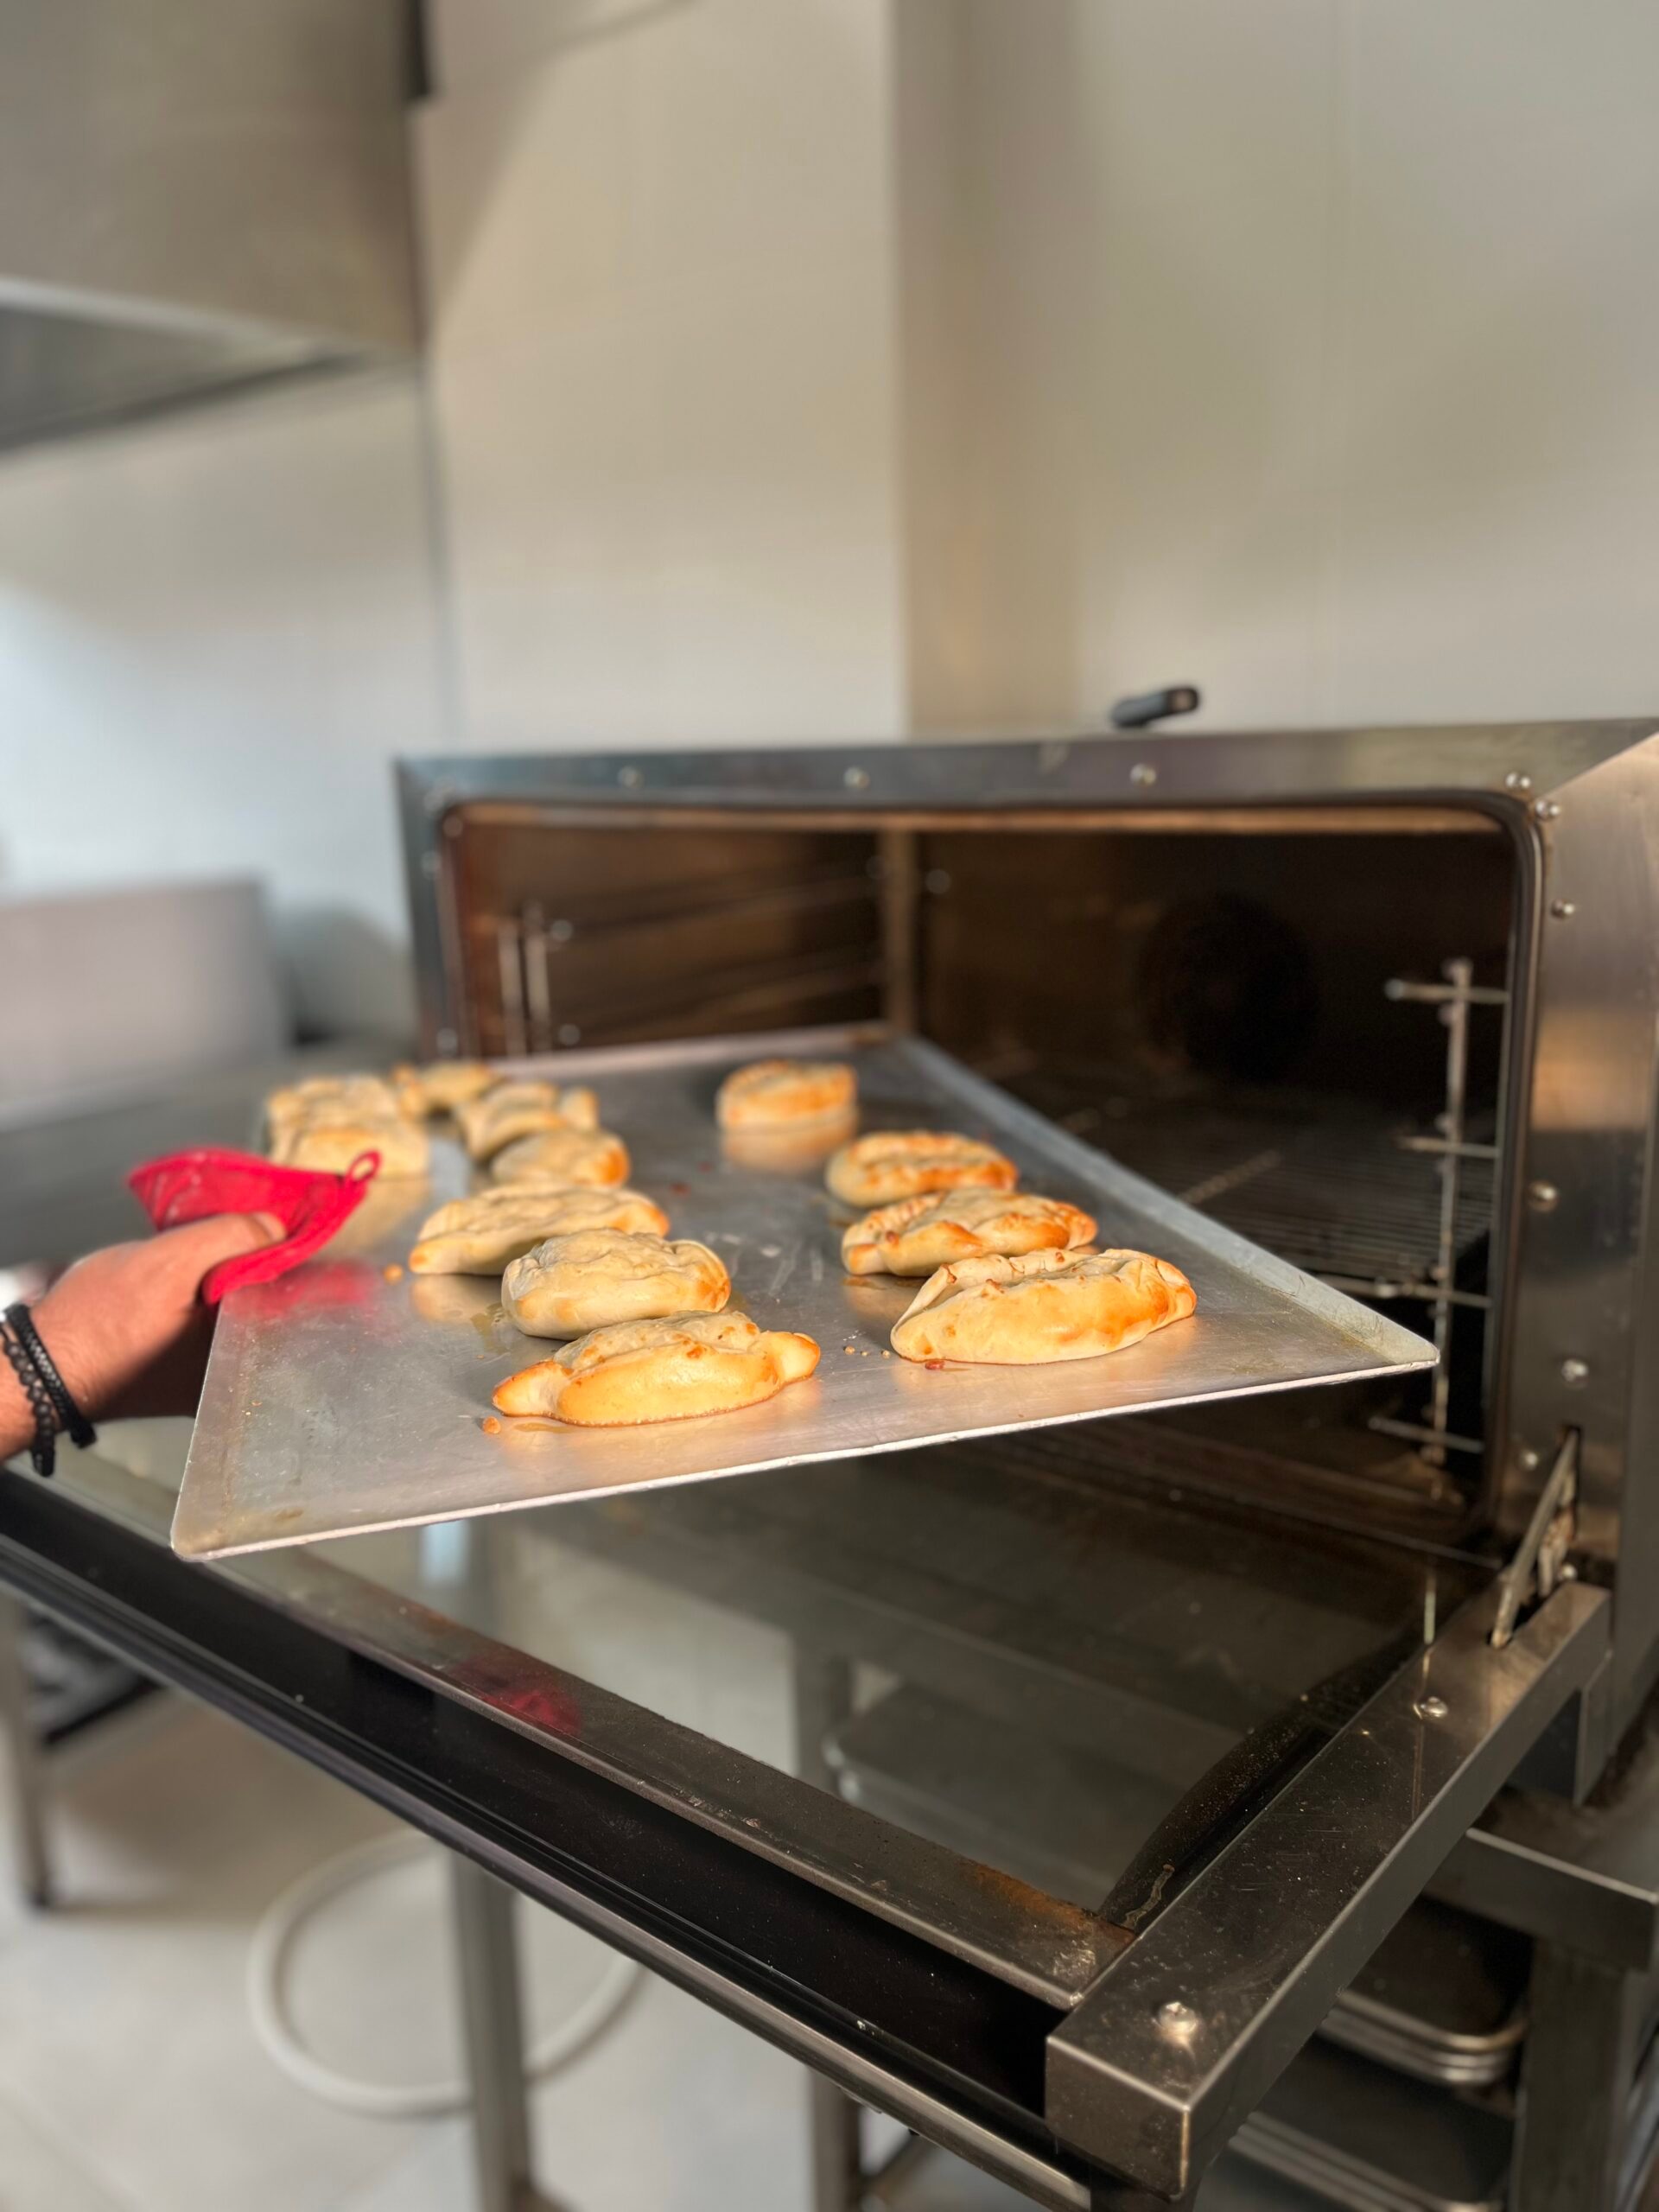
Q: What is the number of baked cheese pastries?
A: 12